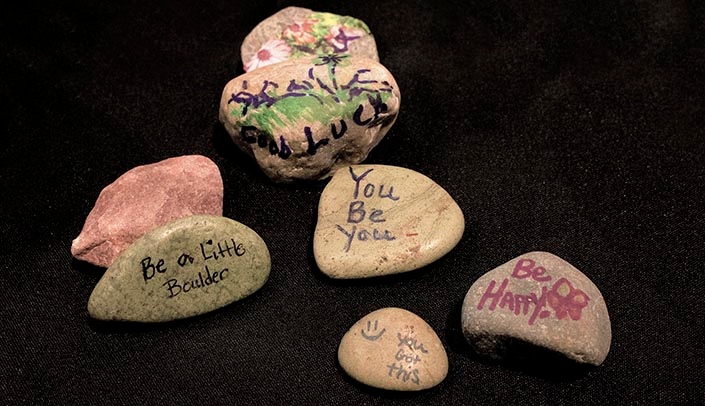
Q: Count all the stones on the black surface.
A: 7